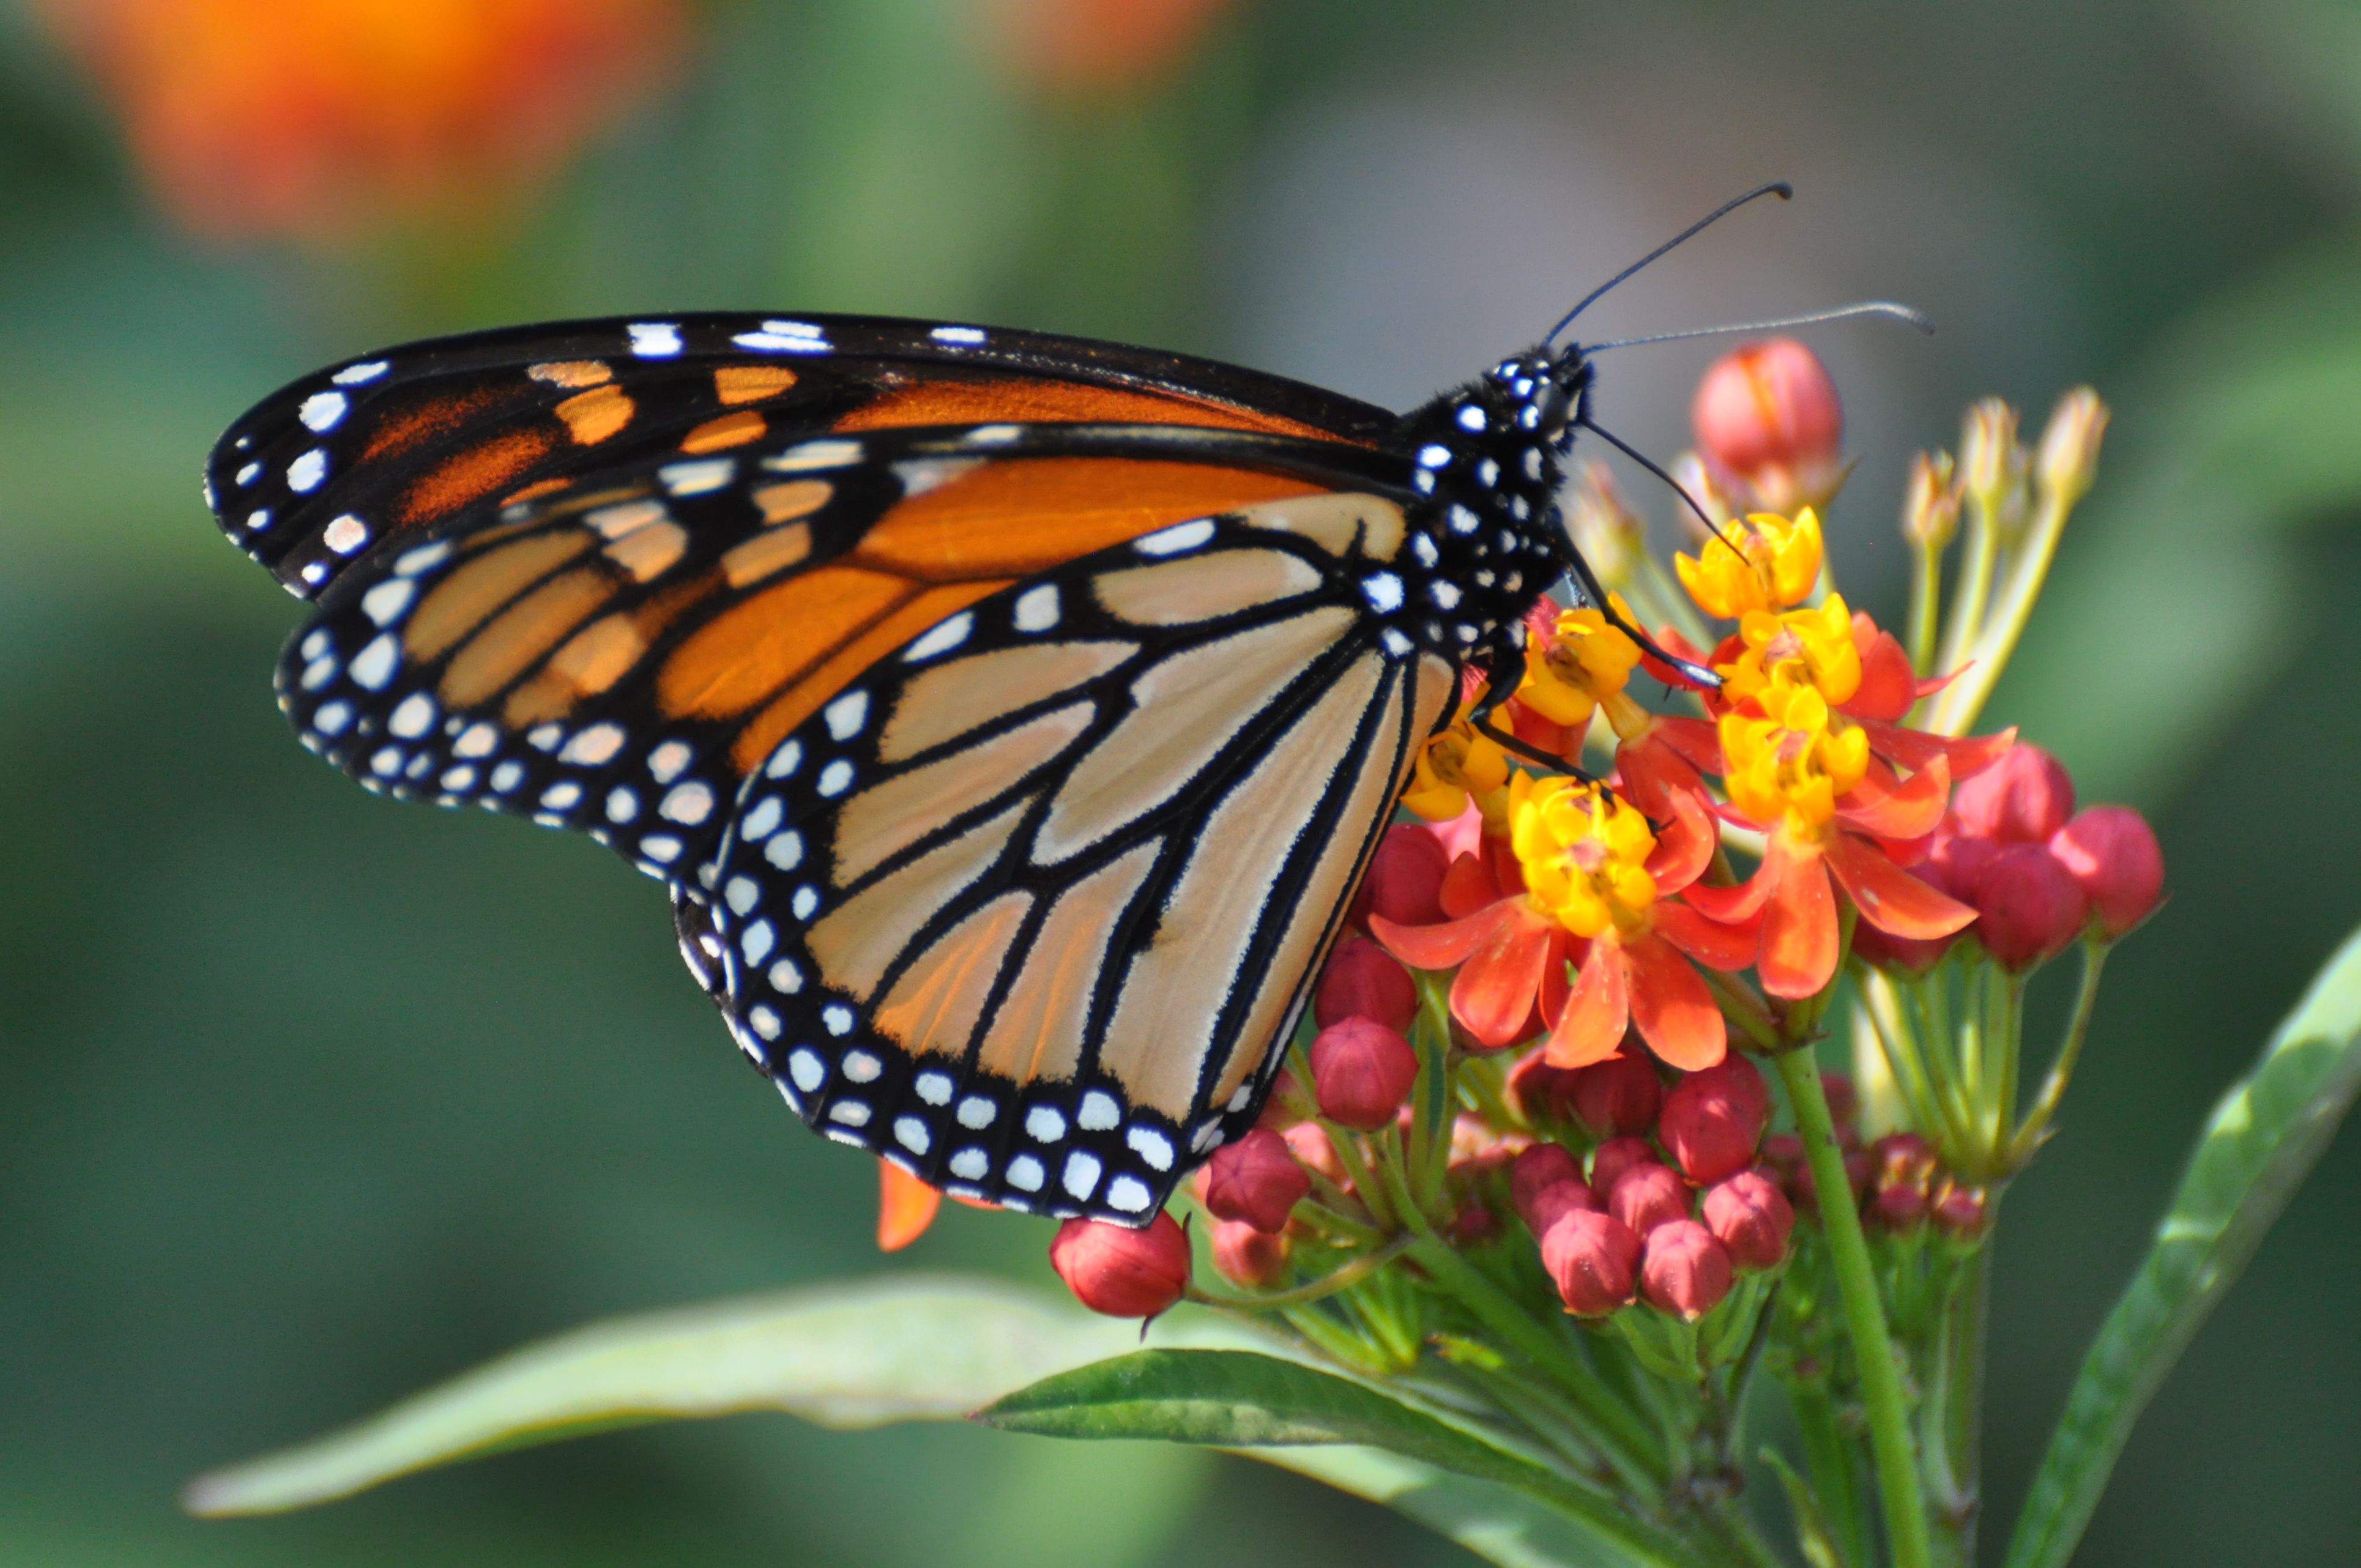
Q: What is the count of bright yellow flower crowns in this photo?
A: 6